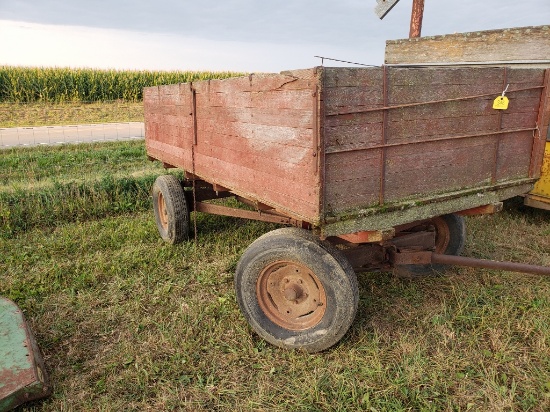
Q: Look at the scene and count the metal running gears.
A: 1